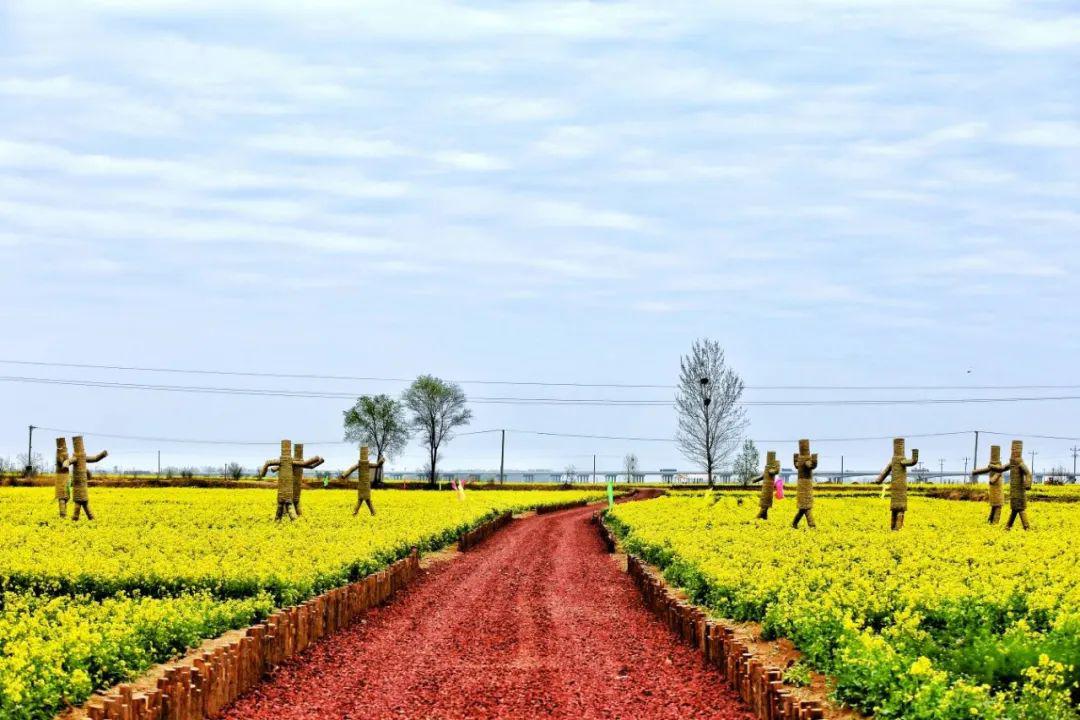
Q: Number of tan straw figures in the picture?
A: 10